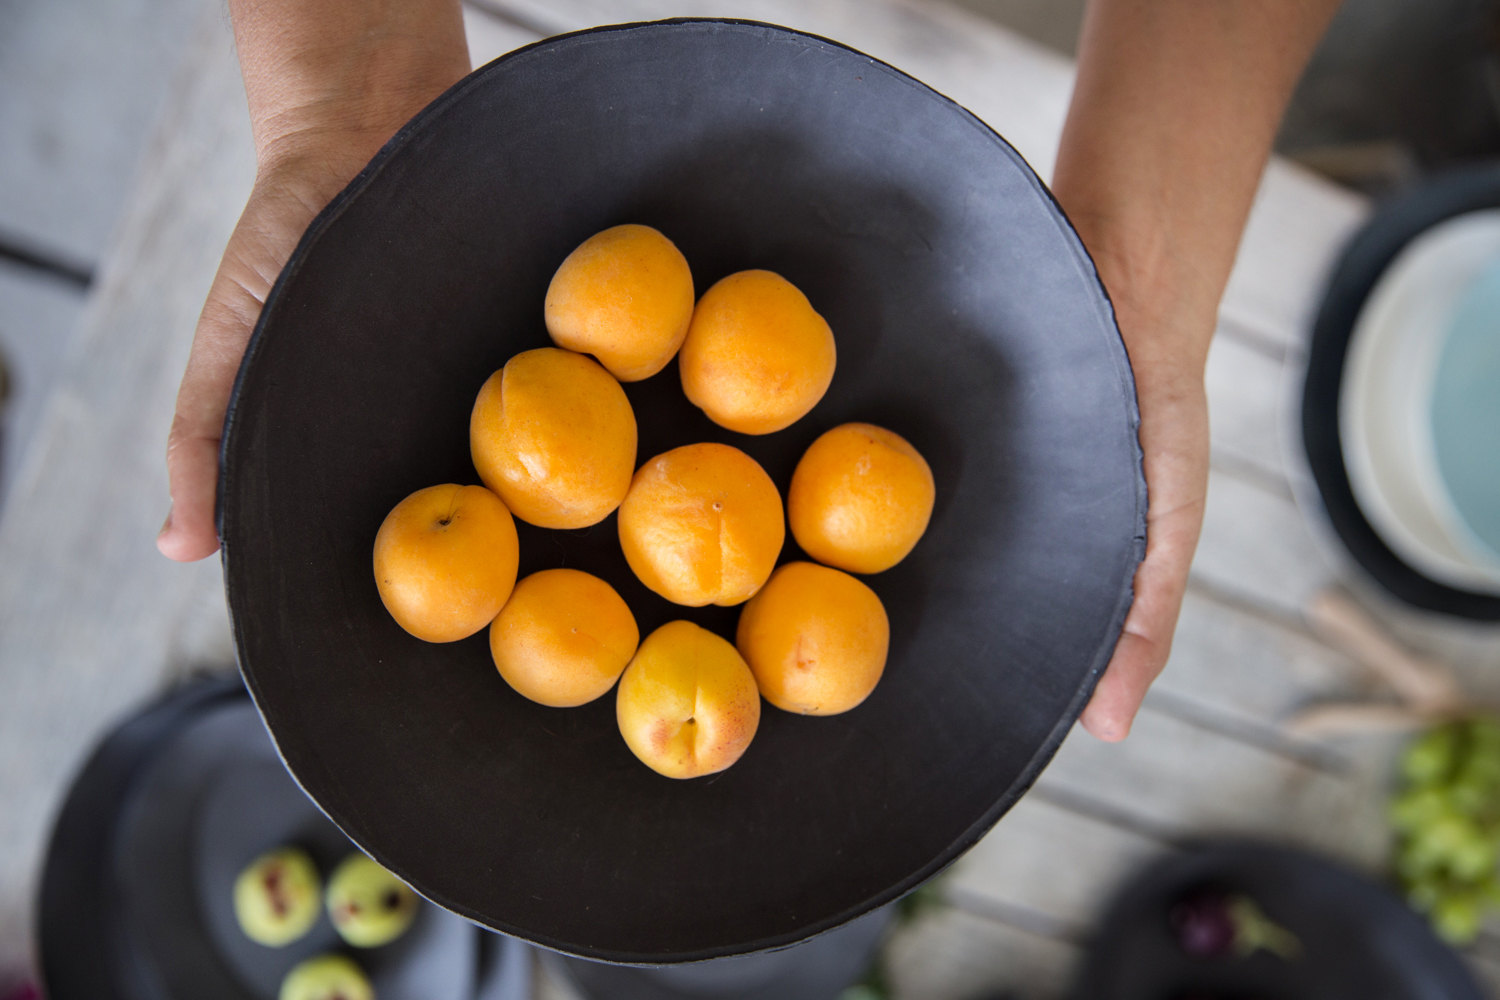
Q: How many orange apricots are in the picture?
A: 9